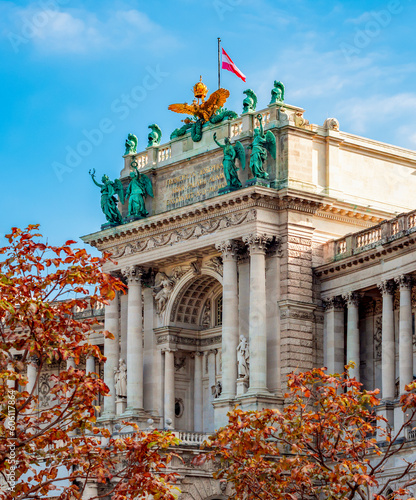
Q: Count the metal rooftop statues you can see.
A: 9